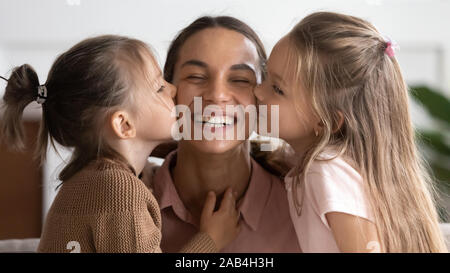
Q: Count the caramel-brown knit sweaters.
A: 1